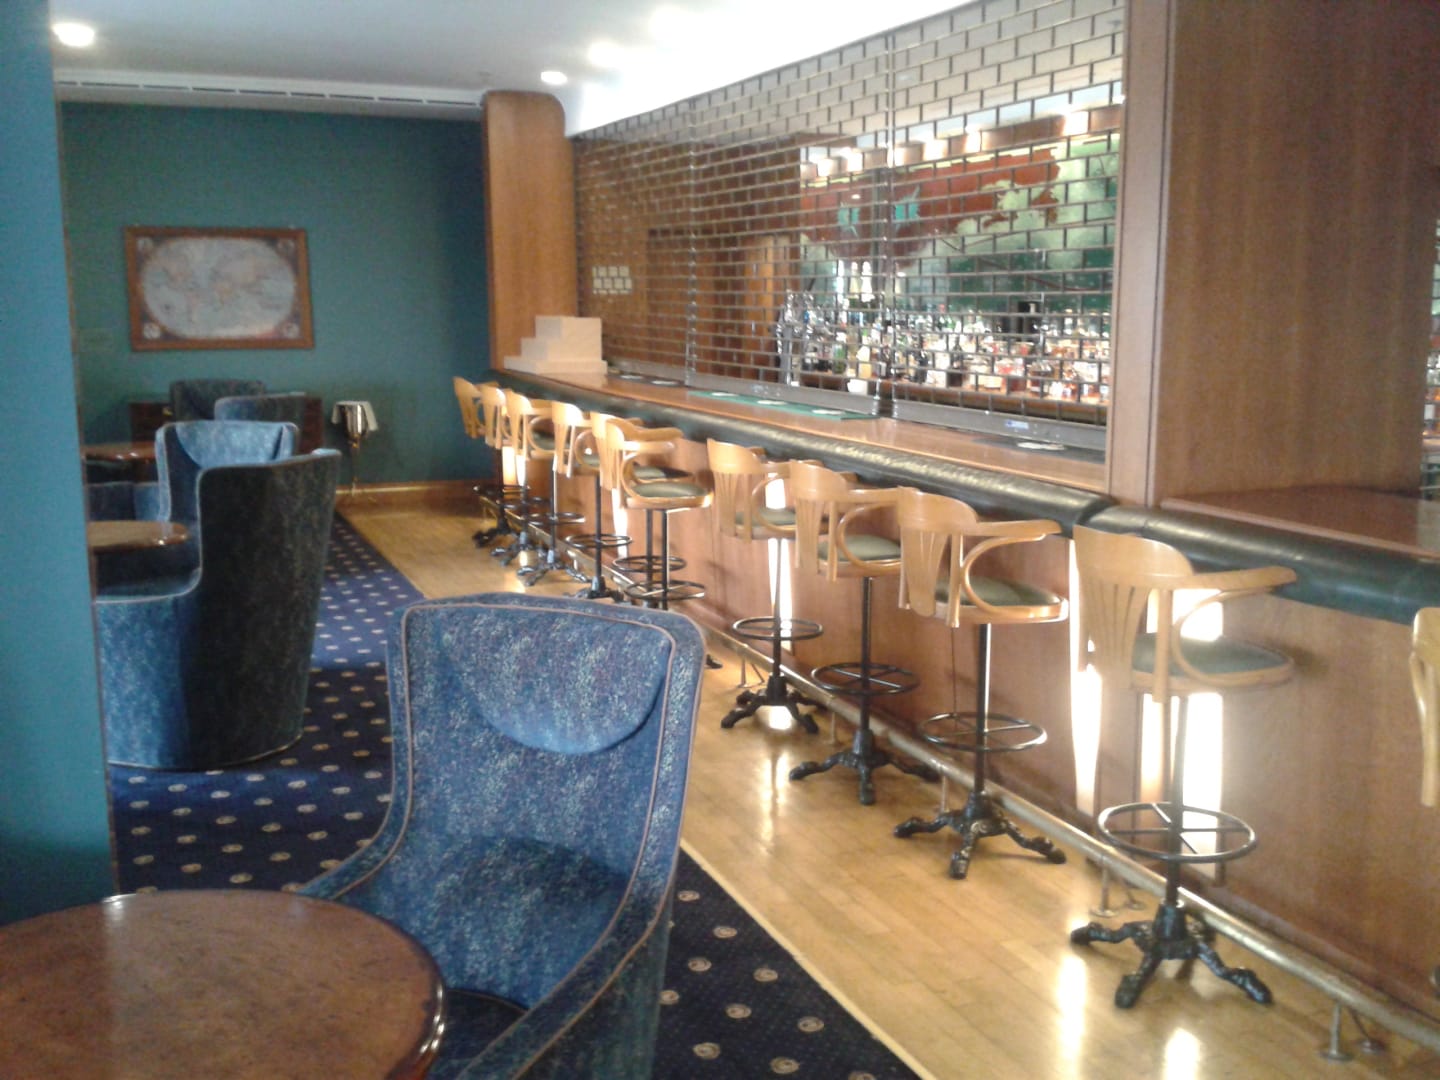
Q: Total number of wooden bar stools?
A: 11